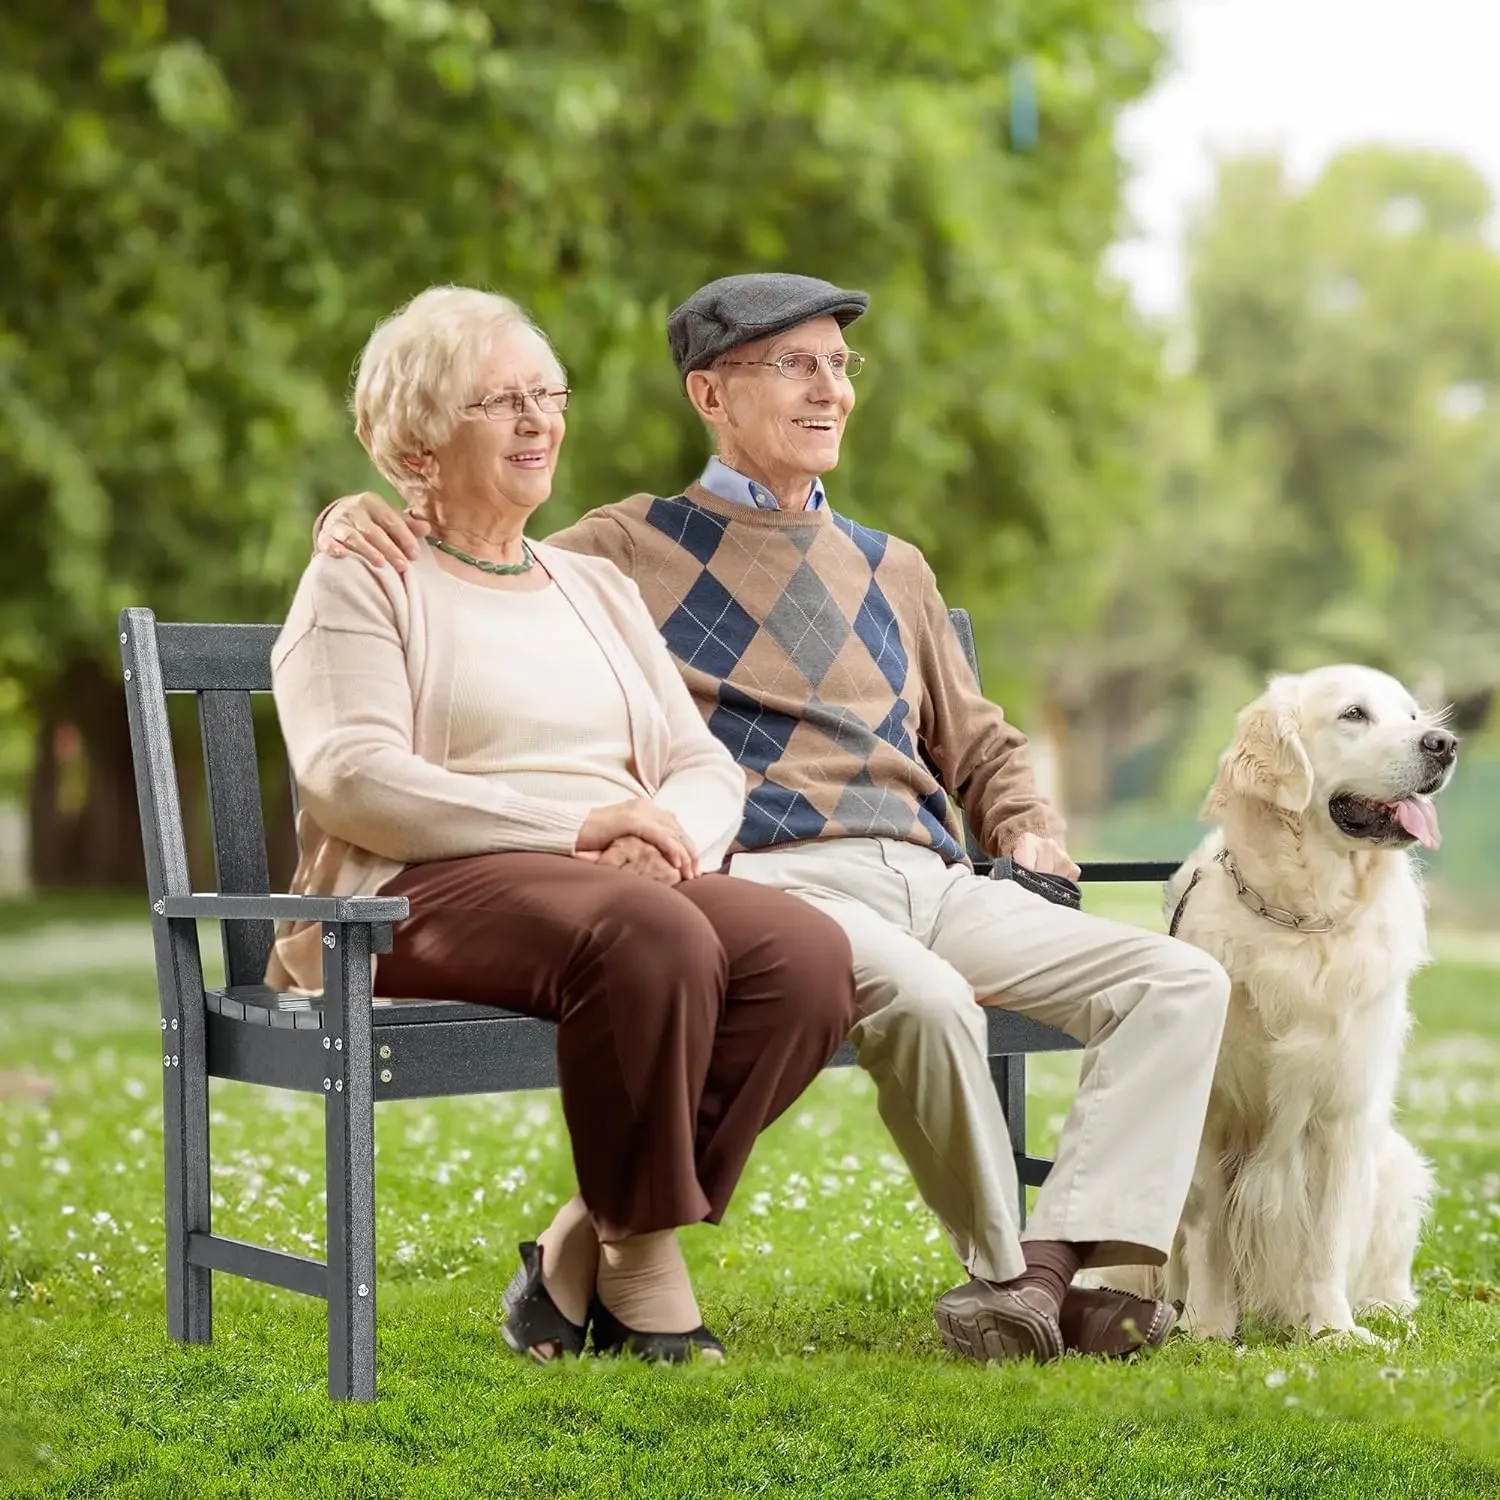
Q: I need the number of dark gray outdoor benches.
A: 1